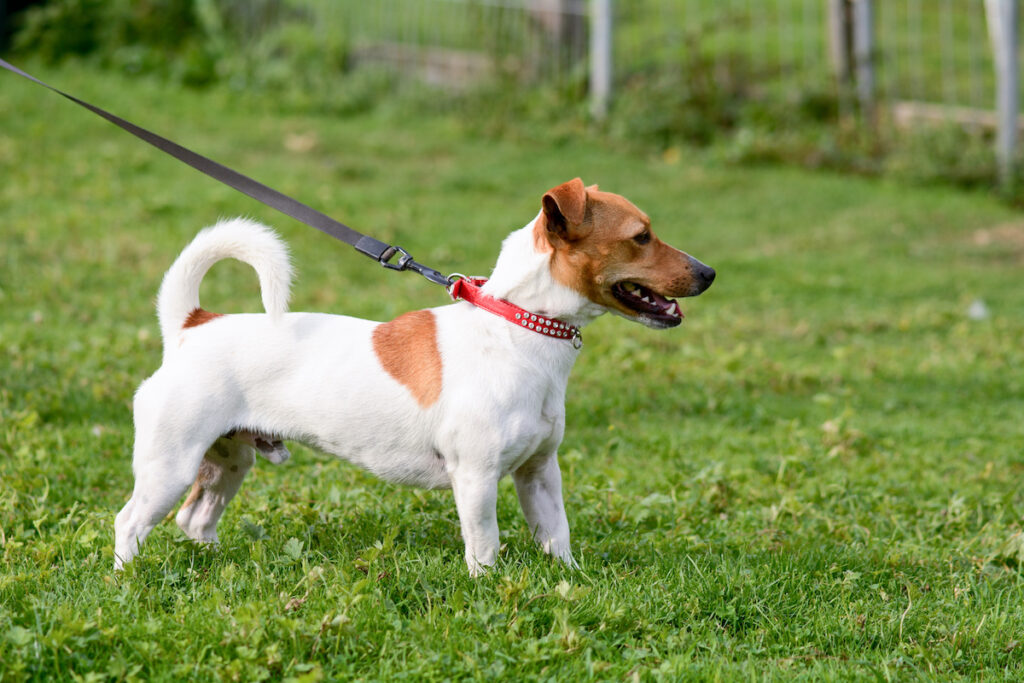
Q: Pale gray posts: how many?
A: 3